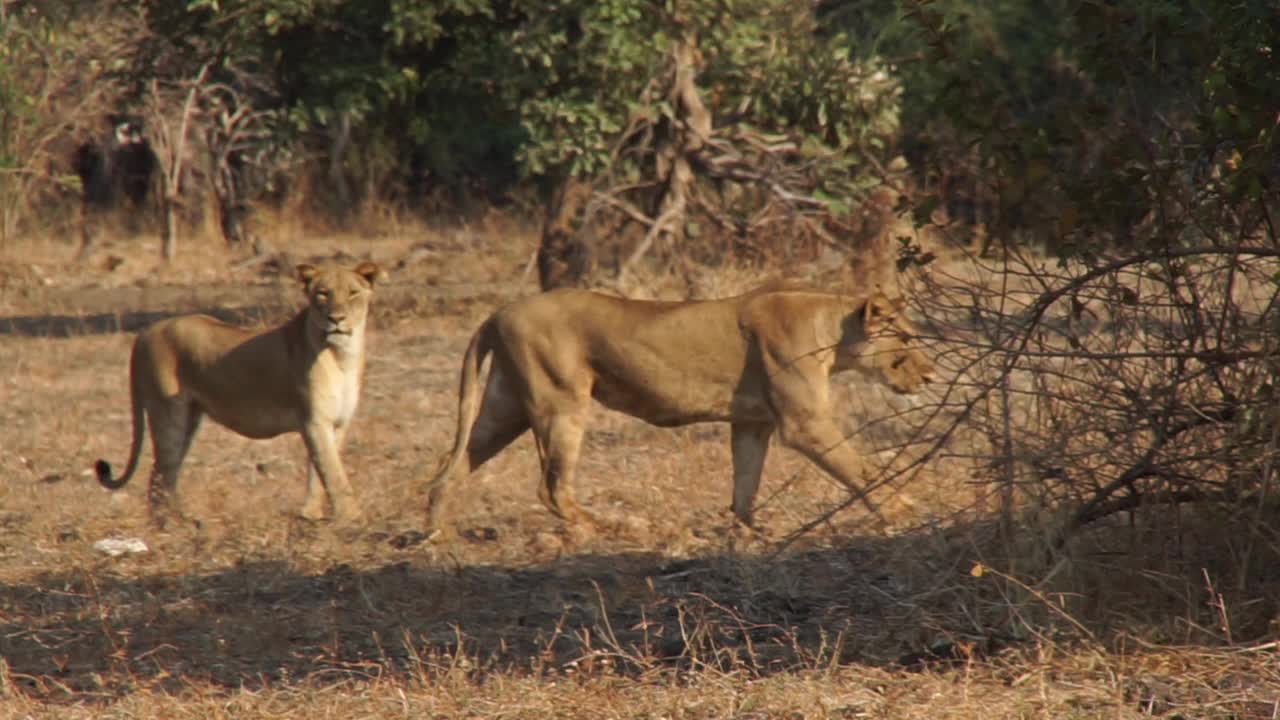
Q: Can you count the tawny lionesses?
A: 2